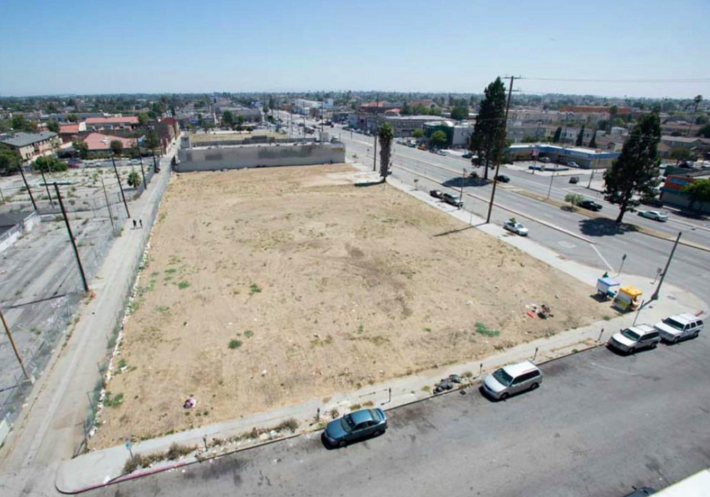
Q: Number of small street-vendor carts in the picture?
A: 2